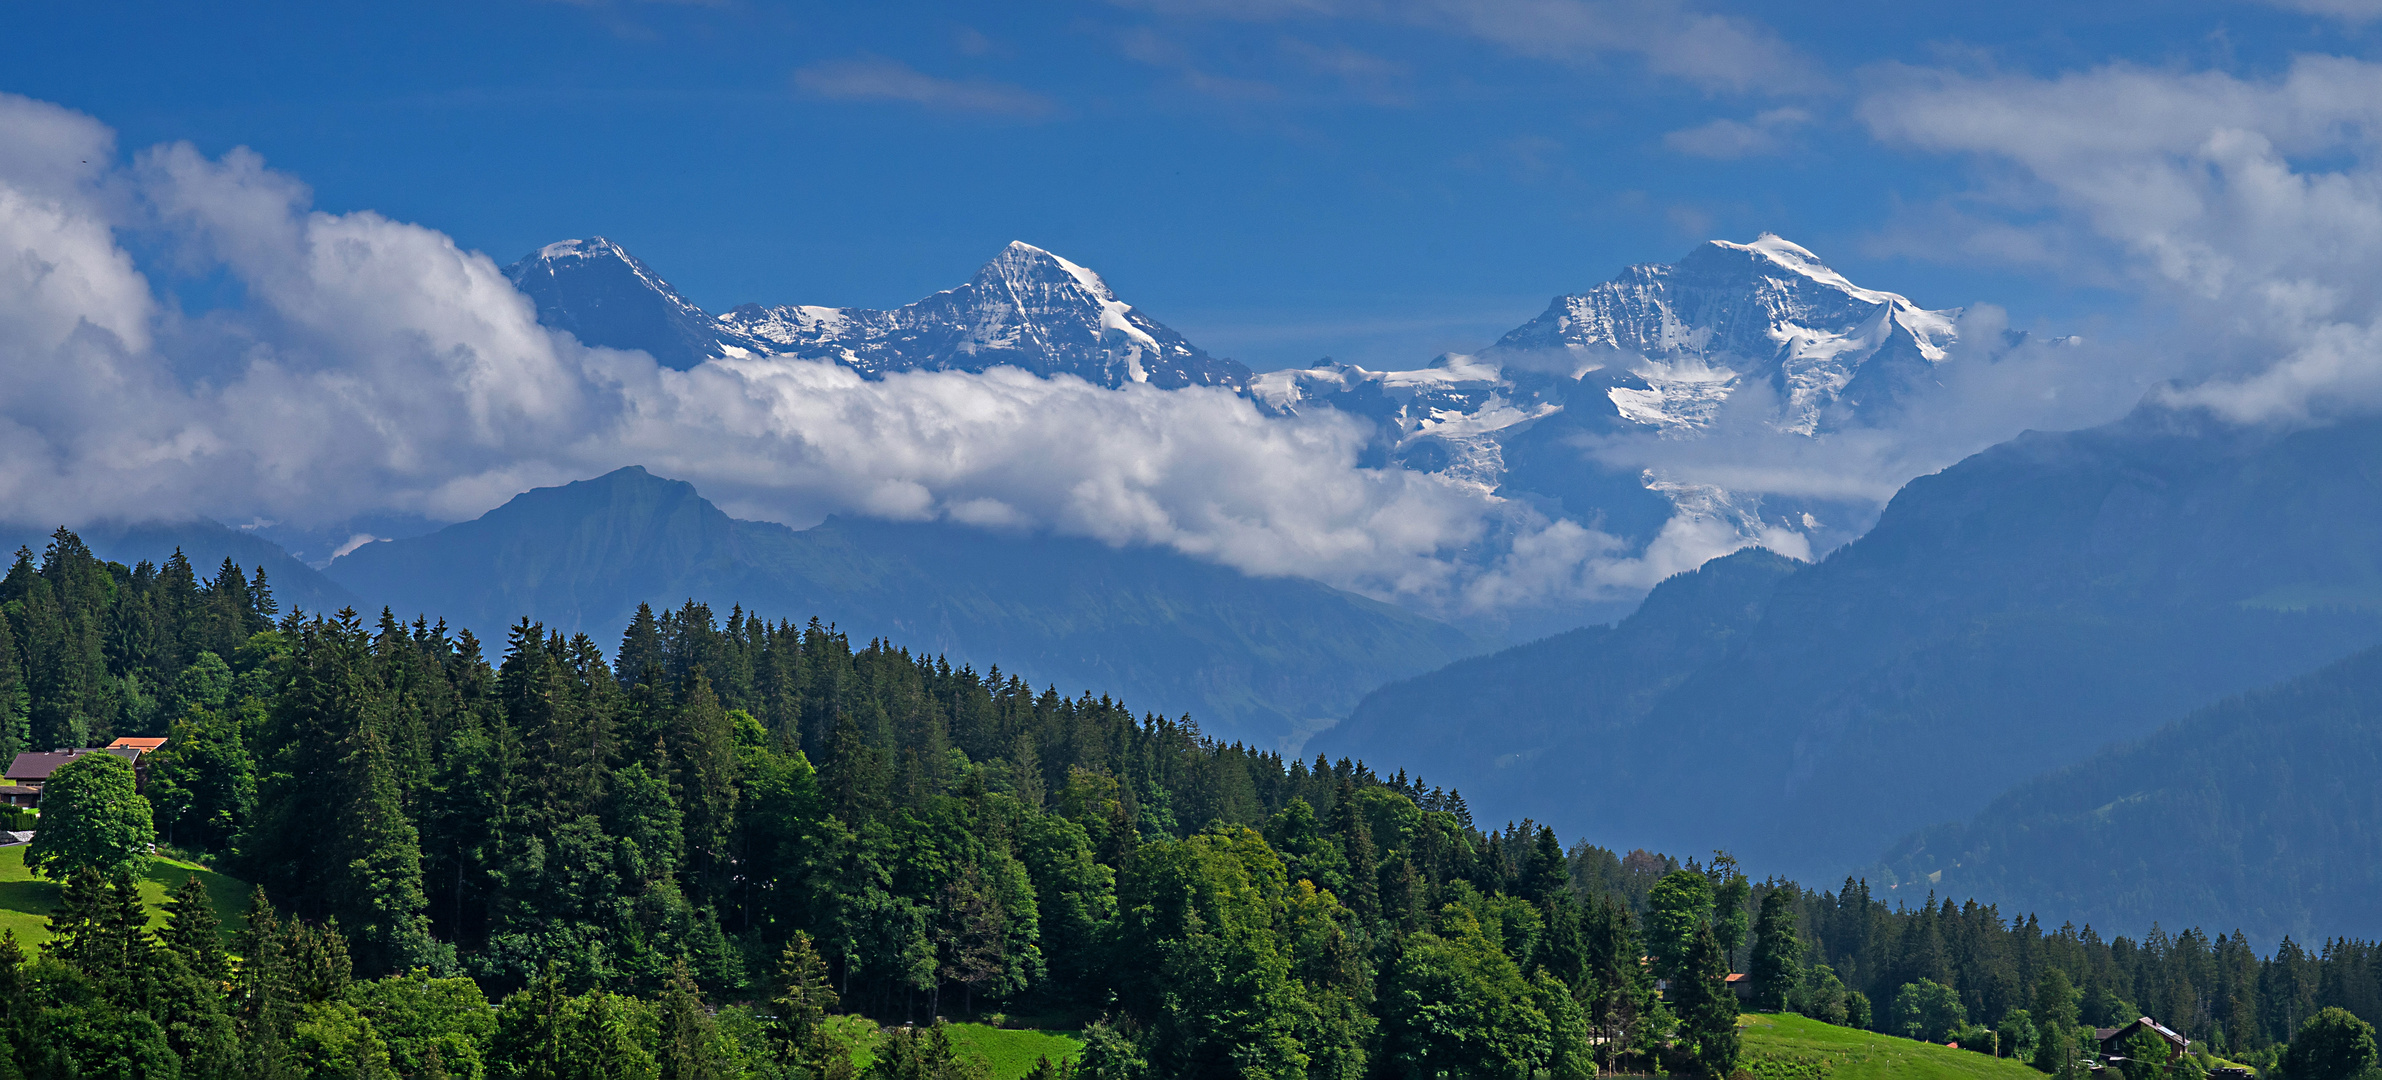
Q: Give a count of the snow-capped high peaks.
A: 3